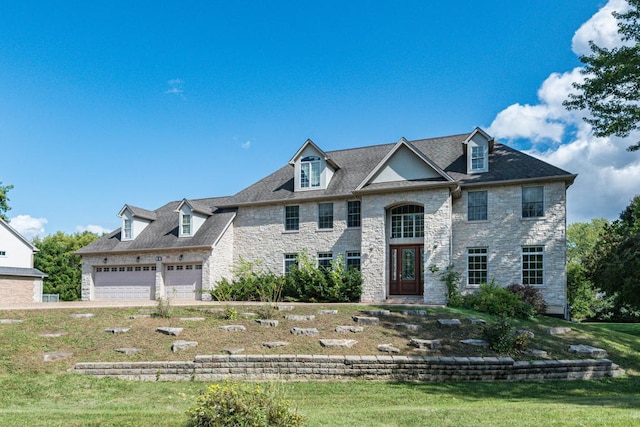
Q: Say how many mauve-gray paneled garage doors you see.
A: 2